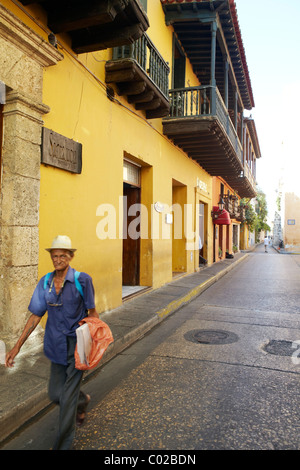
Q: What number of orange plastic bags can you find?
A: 1